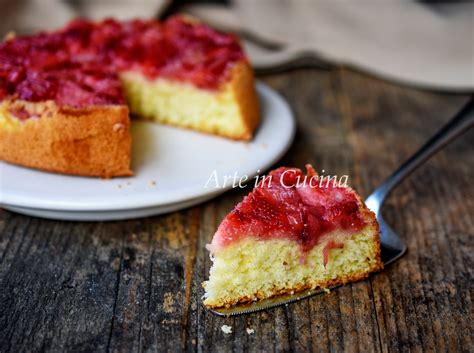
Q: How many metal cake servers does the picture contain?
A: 1